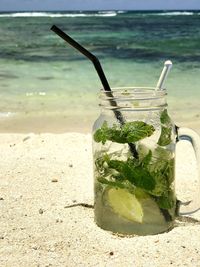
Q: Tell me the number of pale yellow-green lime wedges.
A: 1